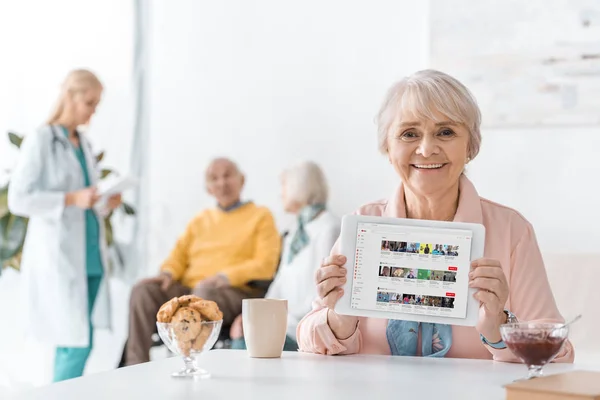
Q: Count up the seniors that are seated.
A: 3